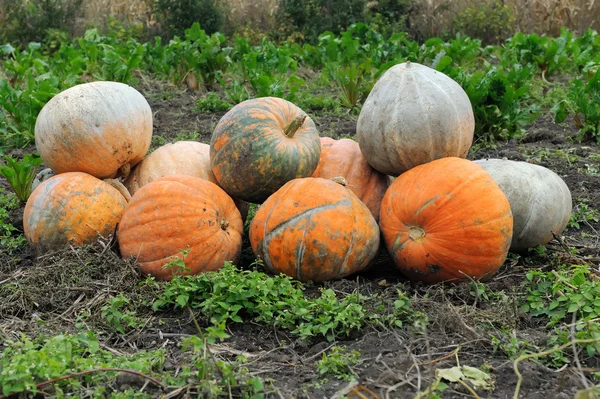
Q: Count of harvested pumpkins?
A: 10